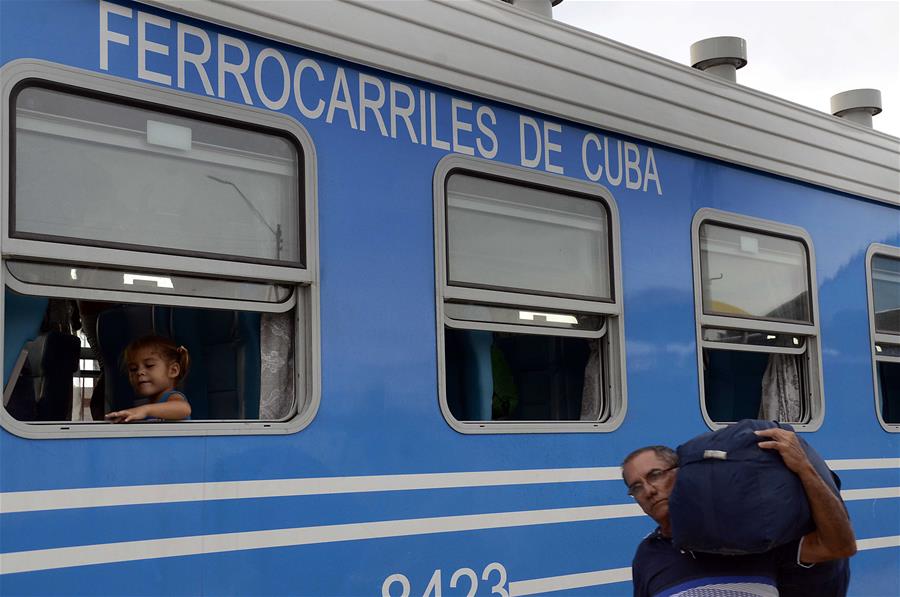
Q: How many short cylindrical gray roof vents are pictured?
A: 3